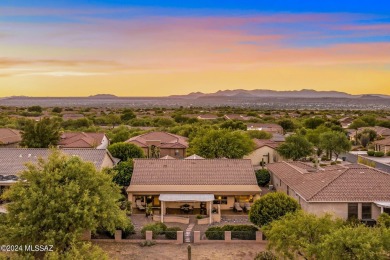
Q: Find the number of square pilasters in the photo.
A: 7